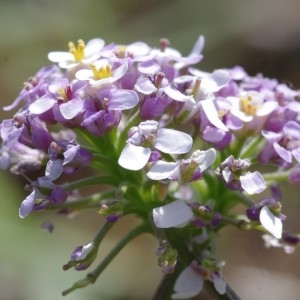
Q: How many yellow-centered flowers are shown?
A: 3